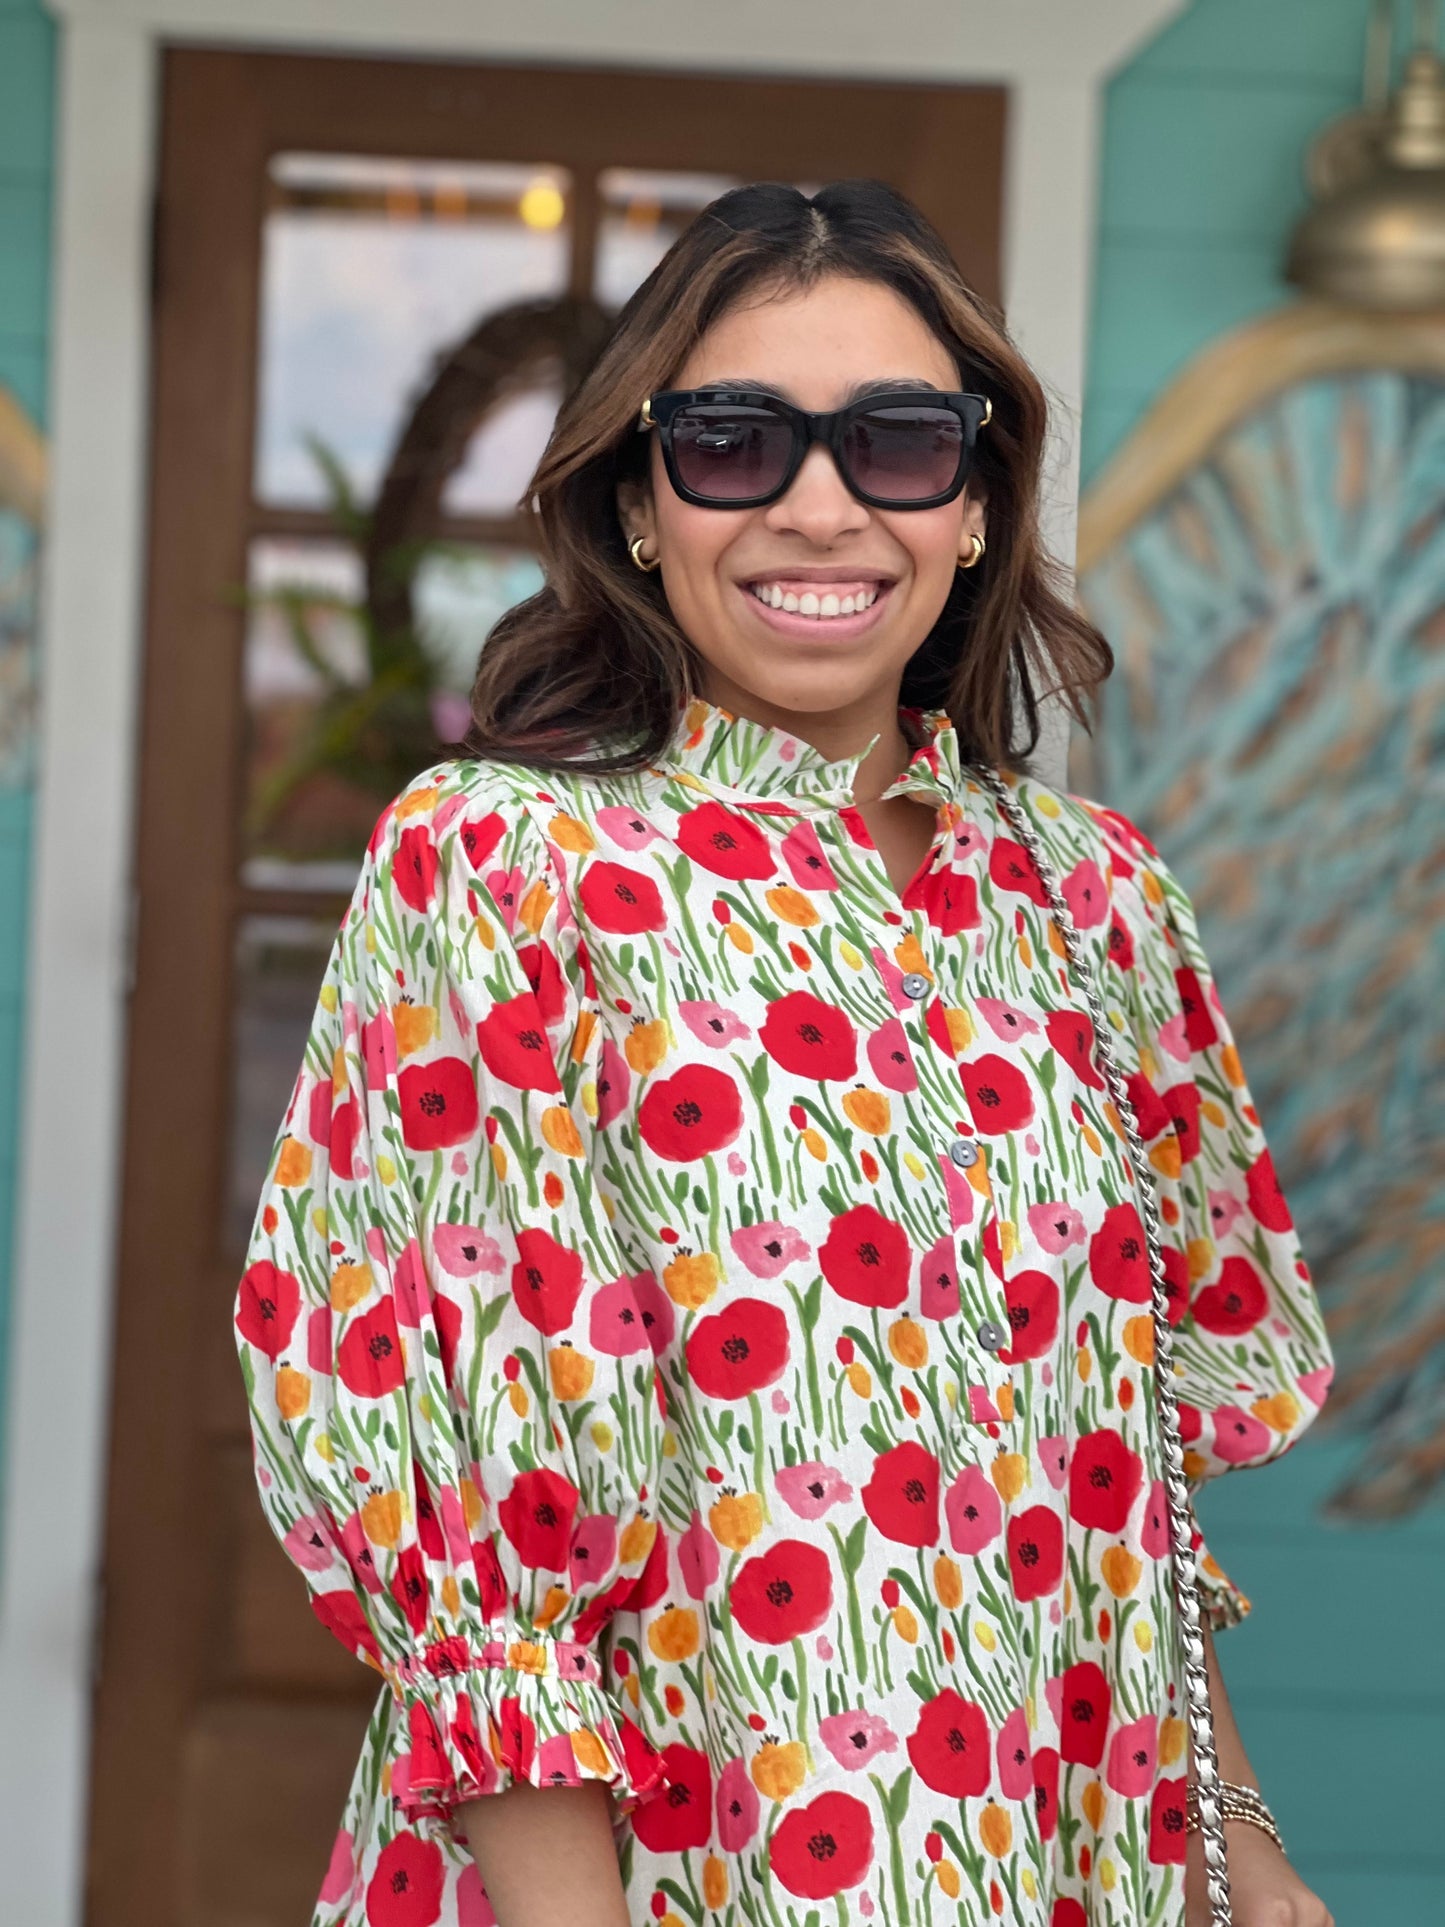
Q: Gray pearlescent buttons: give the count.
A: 3